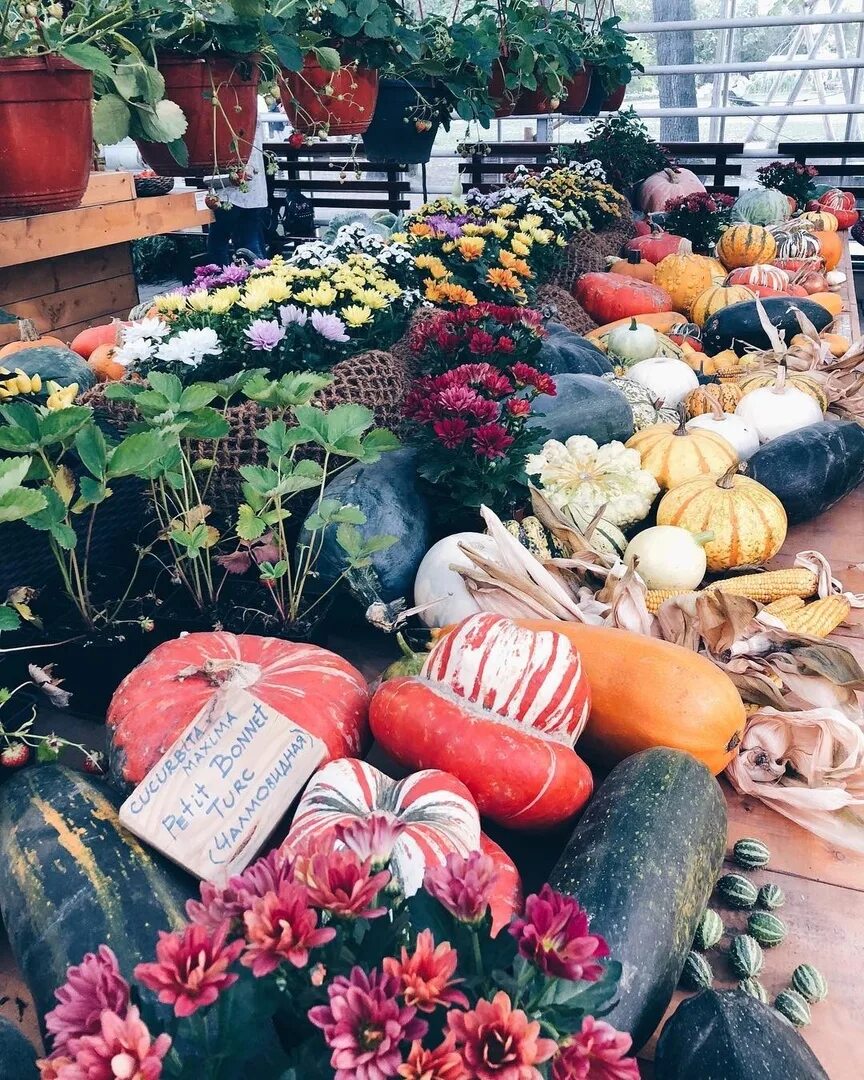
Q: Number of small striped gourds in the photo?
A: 10